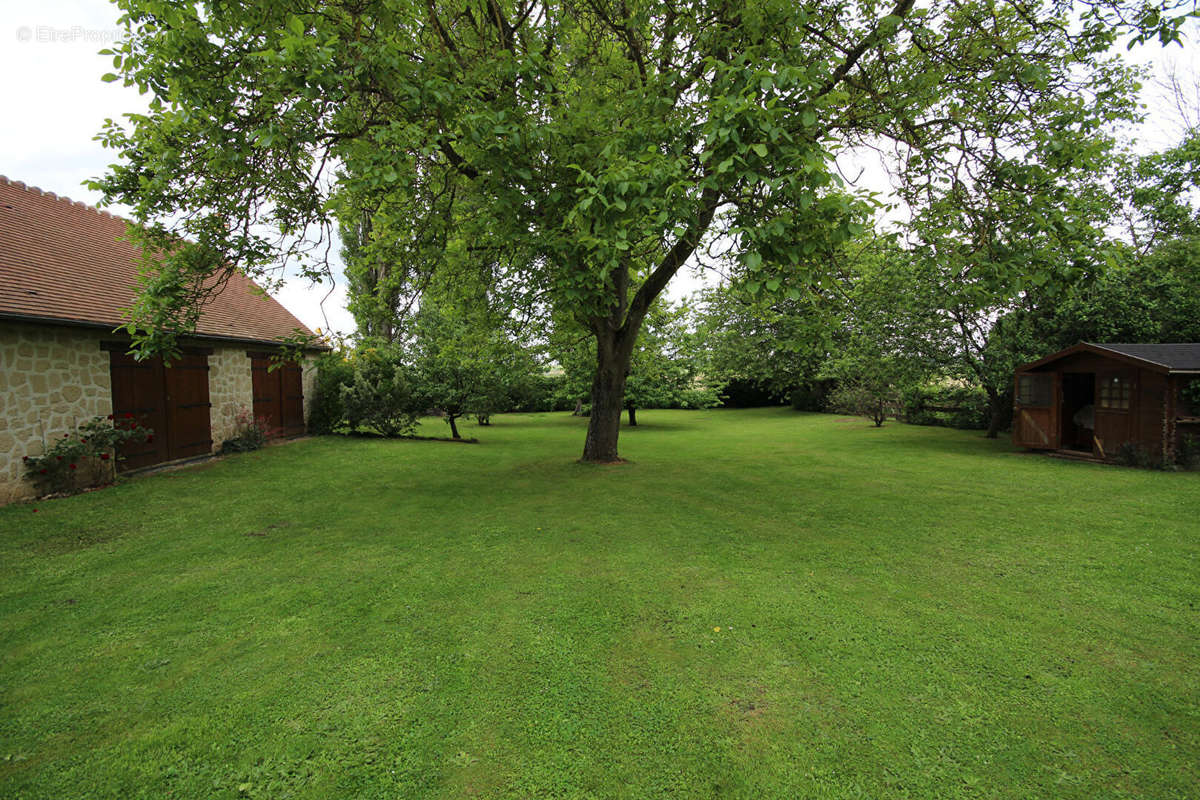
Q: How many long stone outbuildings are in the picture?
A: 1